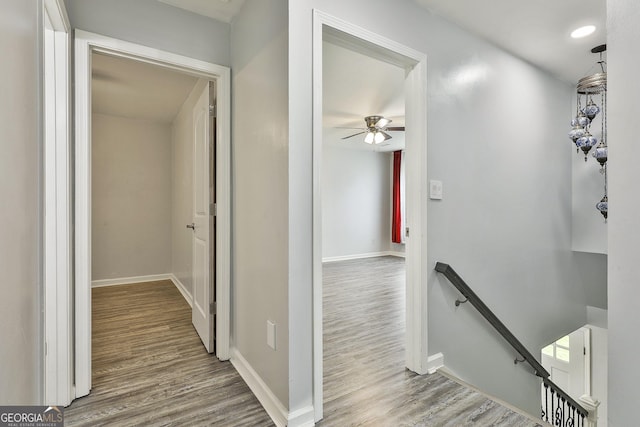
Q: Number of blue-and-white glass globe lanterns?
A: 6